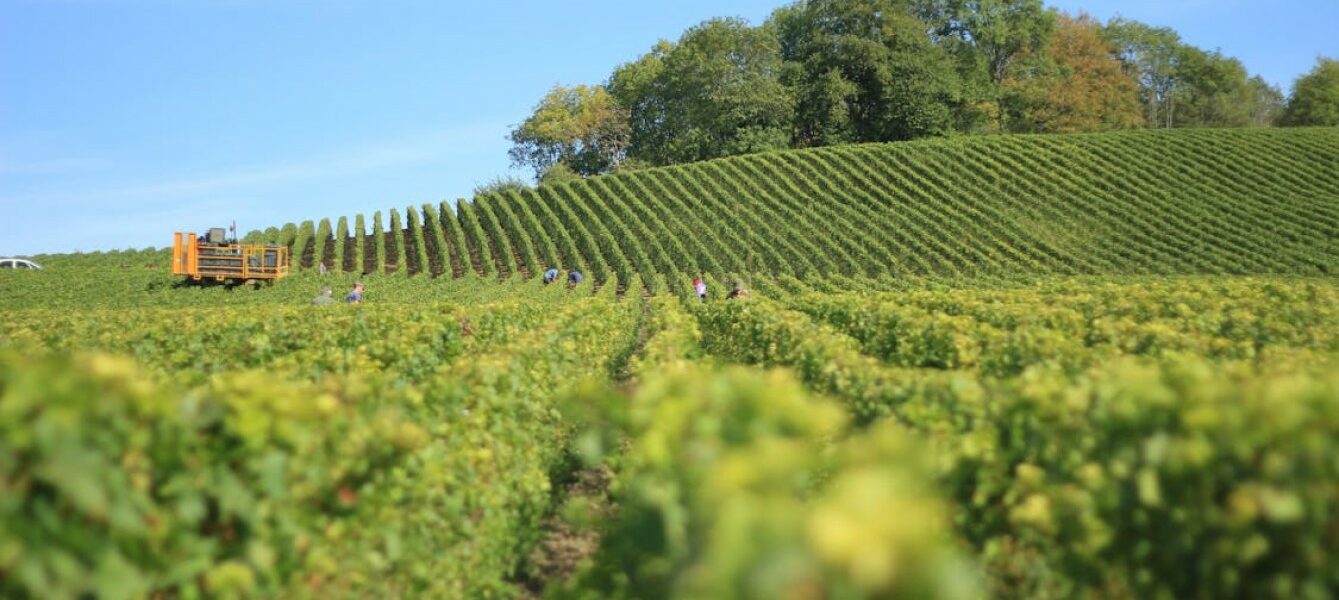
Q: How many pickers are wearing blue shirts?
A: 3